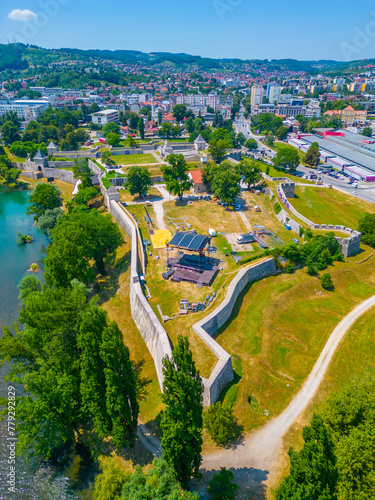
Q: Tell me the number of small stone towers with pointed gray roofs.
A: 5